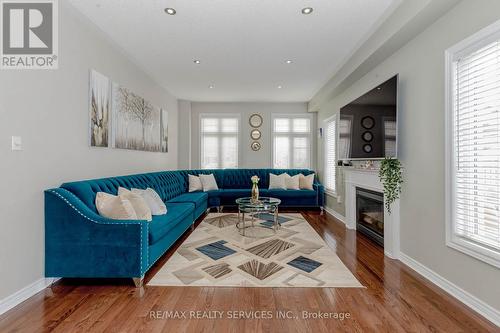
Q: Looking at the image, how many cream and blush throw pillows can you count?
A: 8